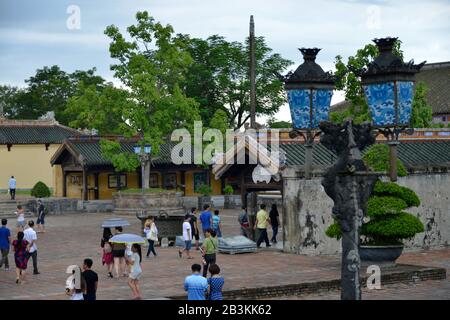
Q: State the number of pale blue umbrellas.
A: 2